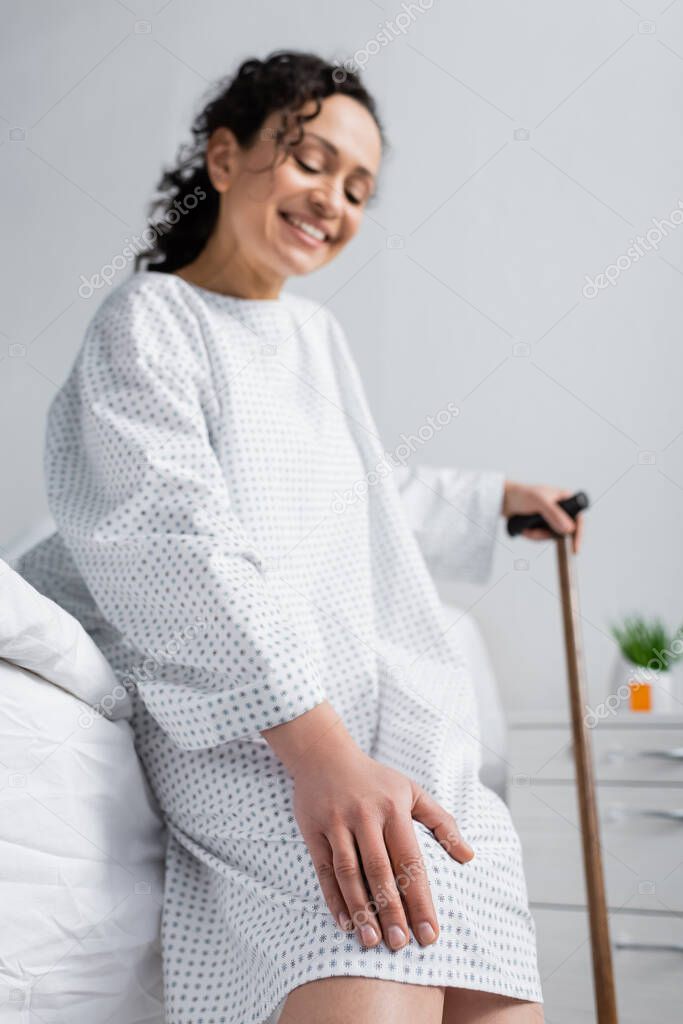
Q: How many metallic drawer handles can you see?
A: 3